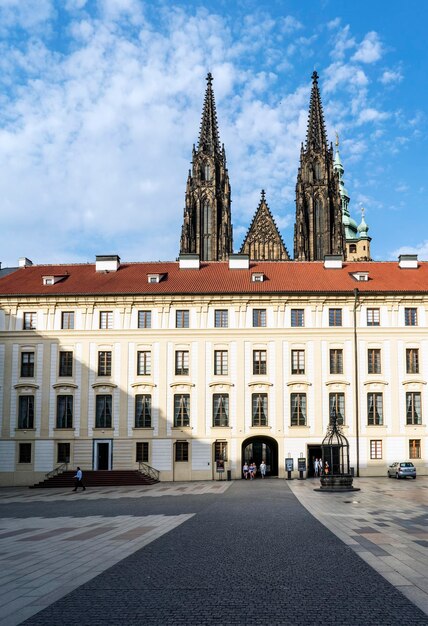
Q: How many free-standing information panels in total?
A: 3